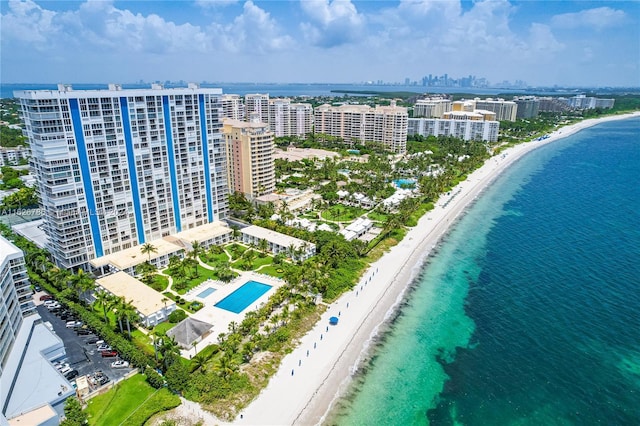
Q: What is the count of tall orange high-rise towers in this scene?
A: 1